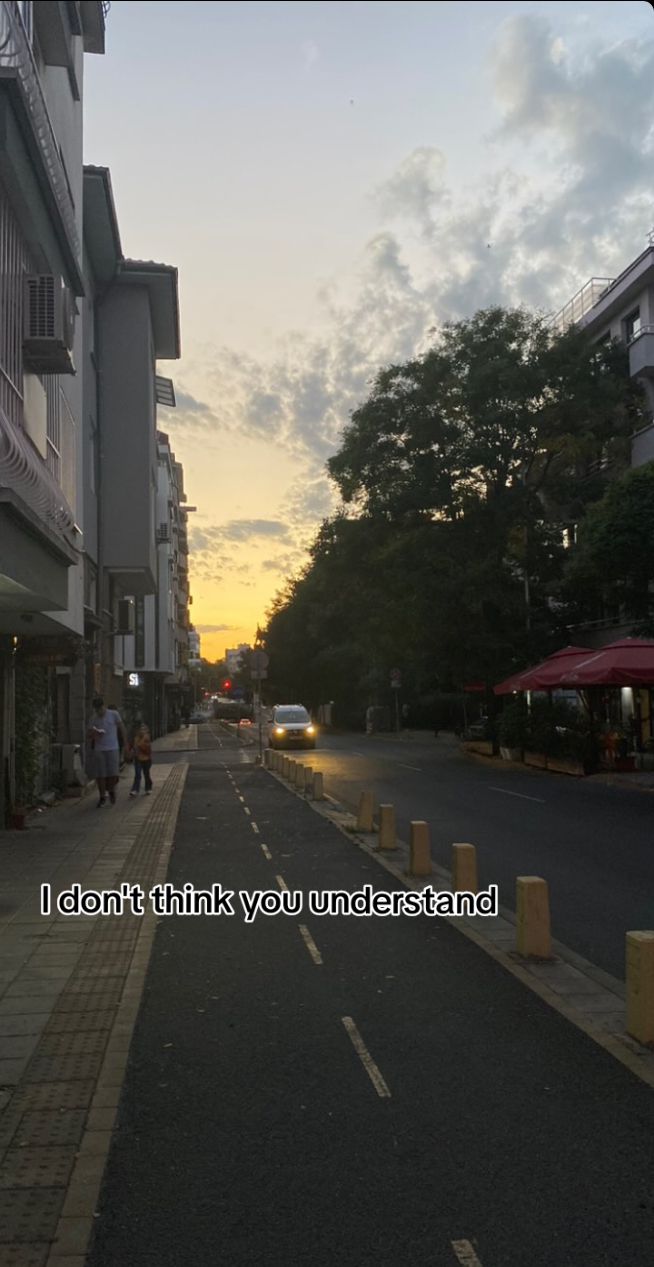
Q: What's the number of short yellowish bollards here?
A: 14